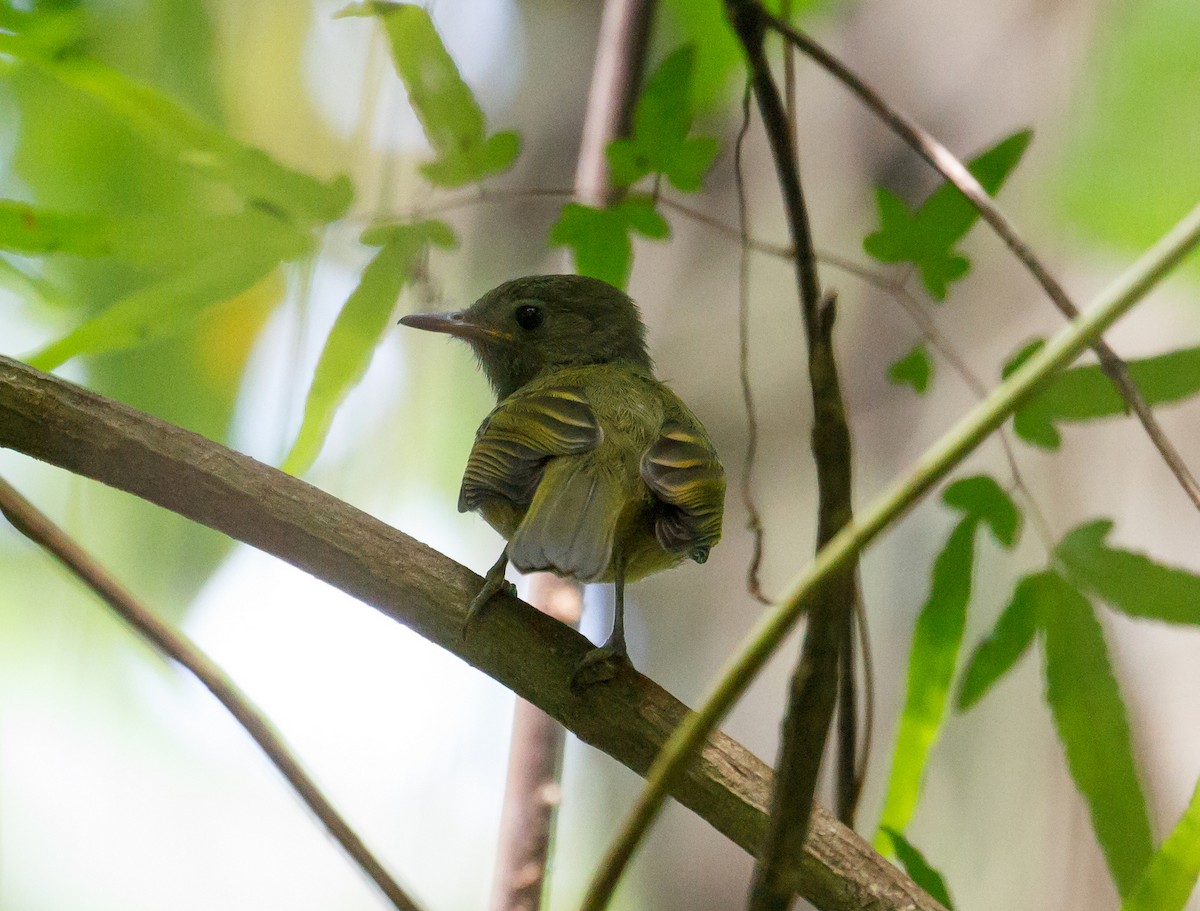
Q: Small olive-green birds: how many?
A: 1